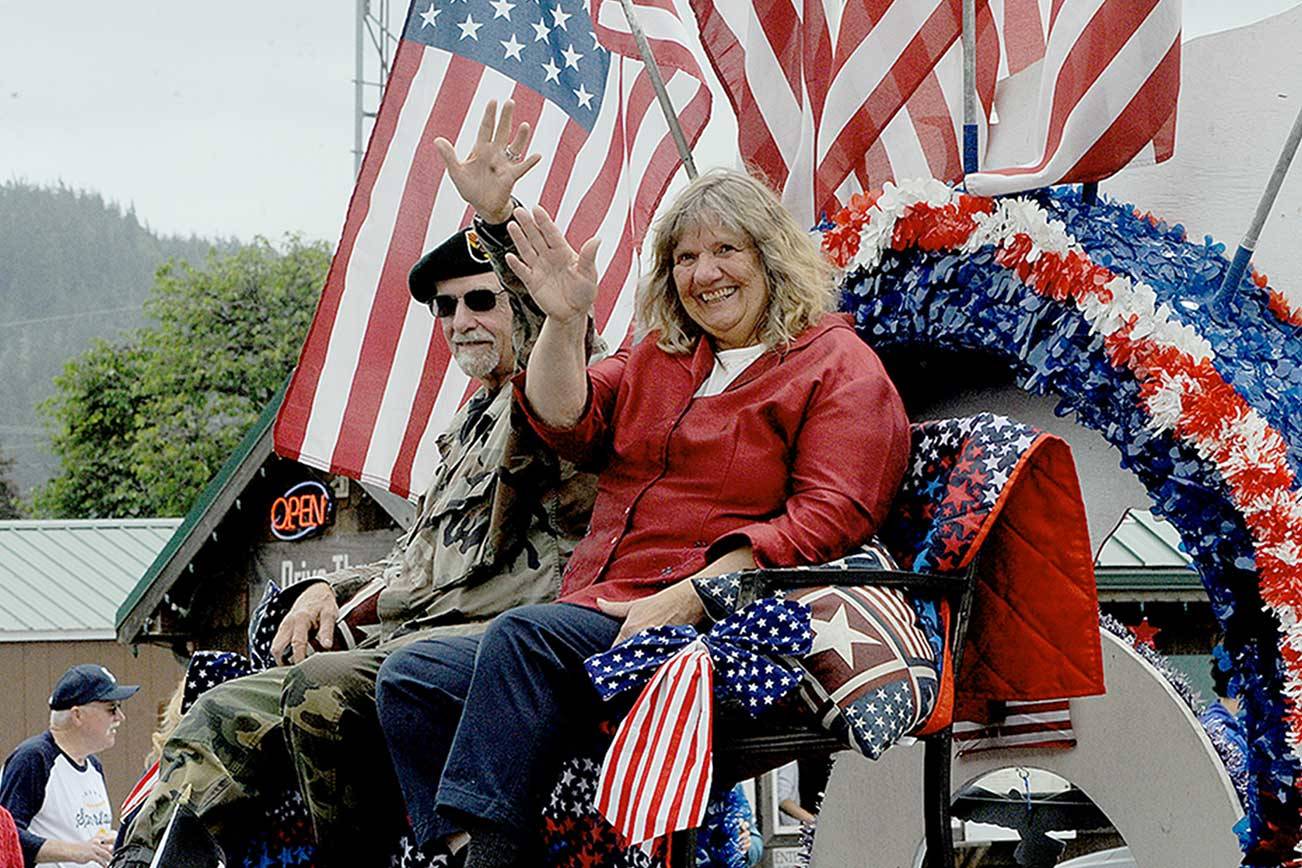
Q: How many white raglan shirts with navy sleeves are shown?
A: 1